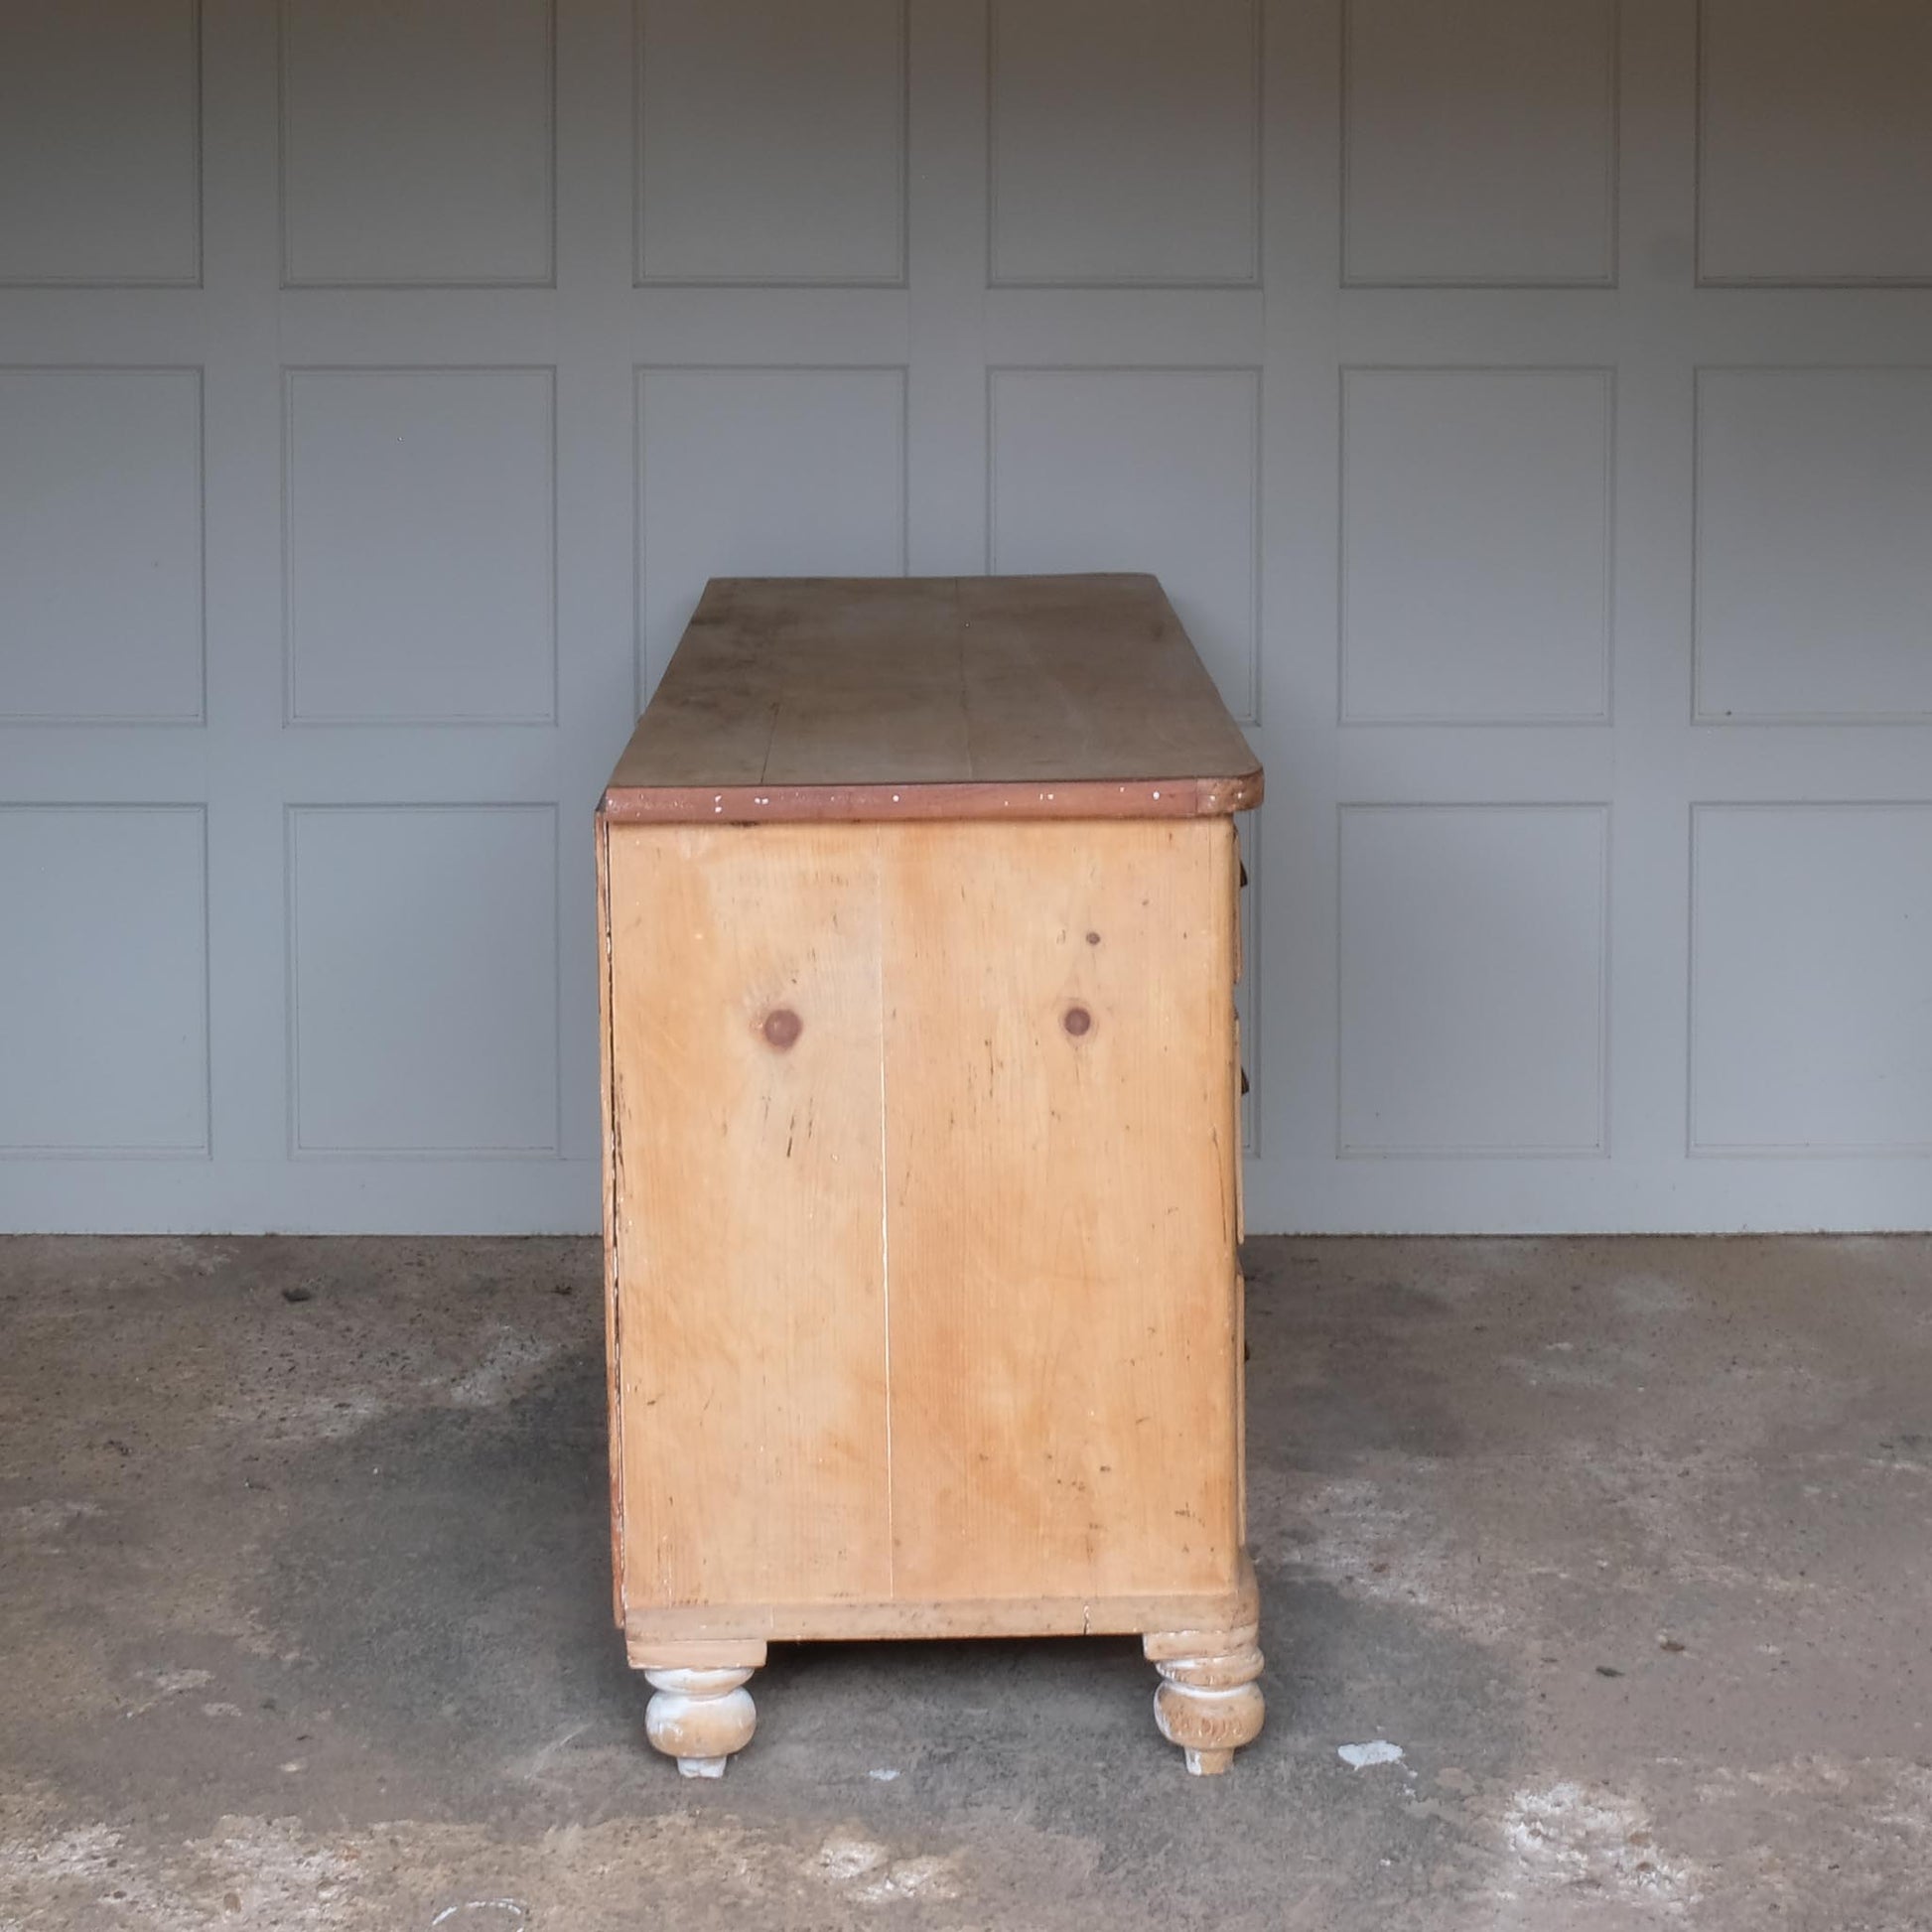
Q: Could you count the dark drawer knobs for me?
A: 3